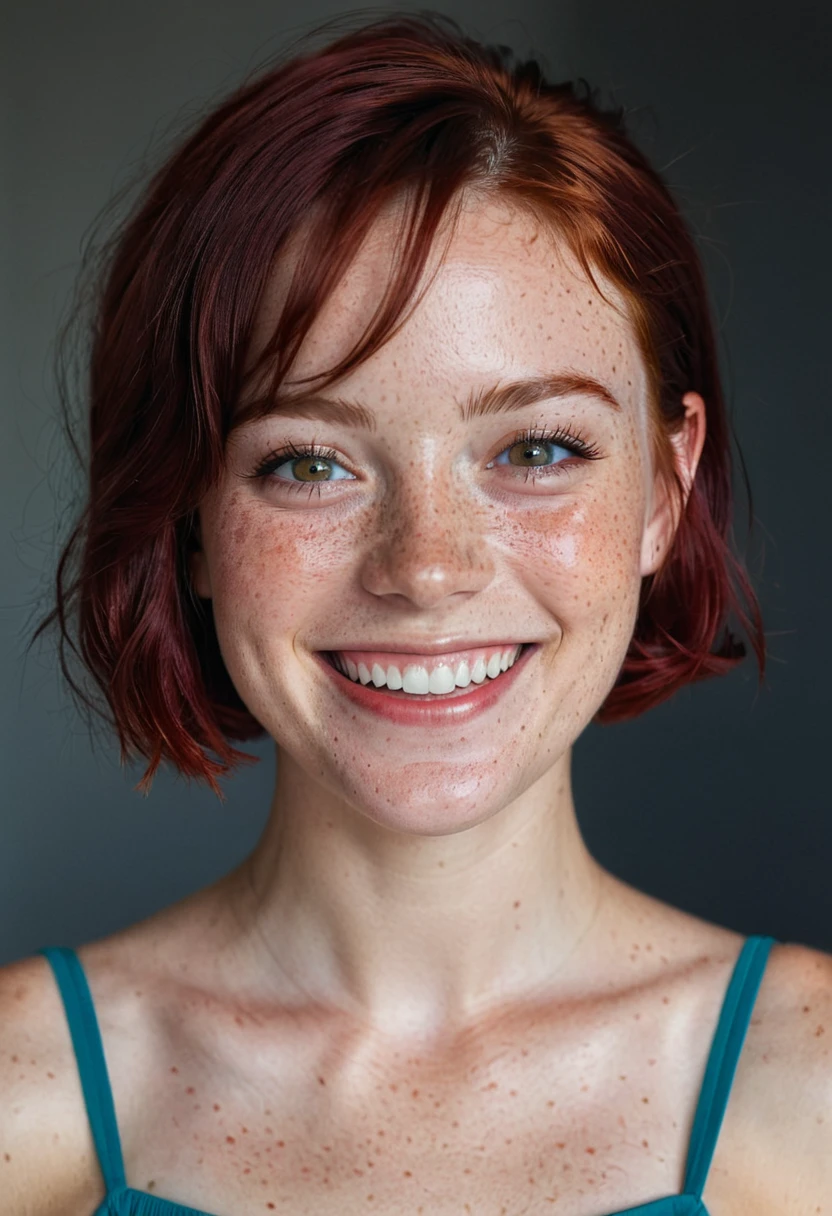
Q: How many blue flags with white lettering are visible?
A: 0